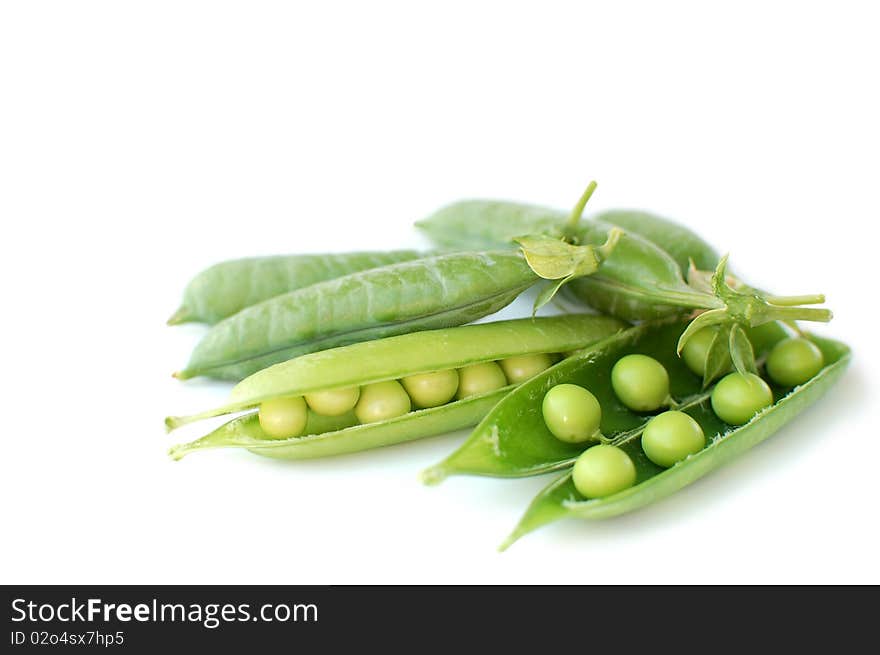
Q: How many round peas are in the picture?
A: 13